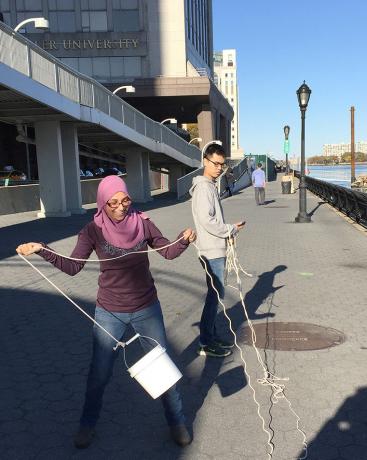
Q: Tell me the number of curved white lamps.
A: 5